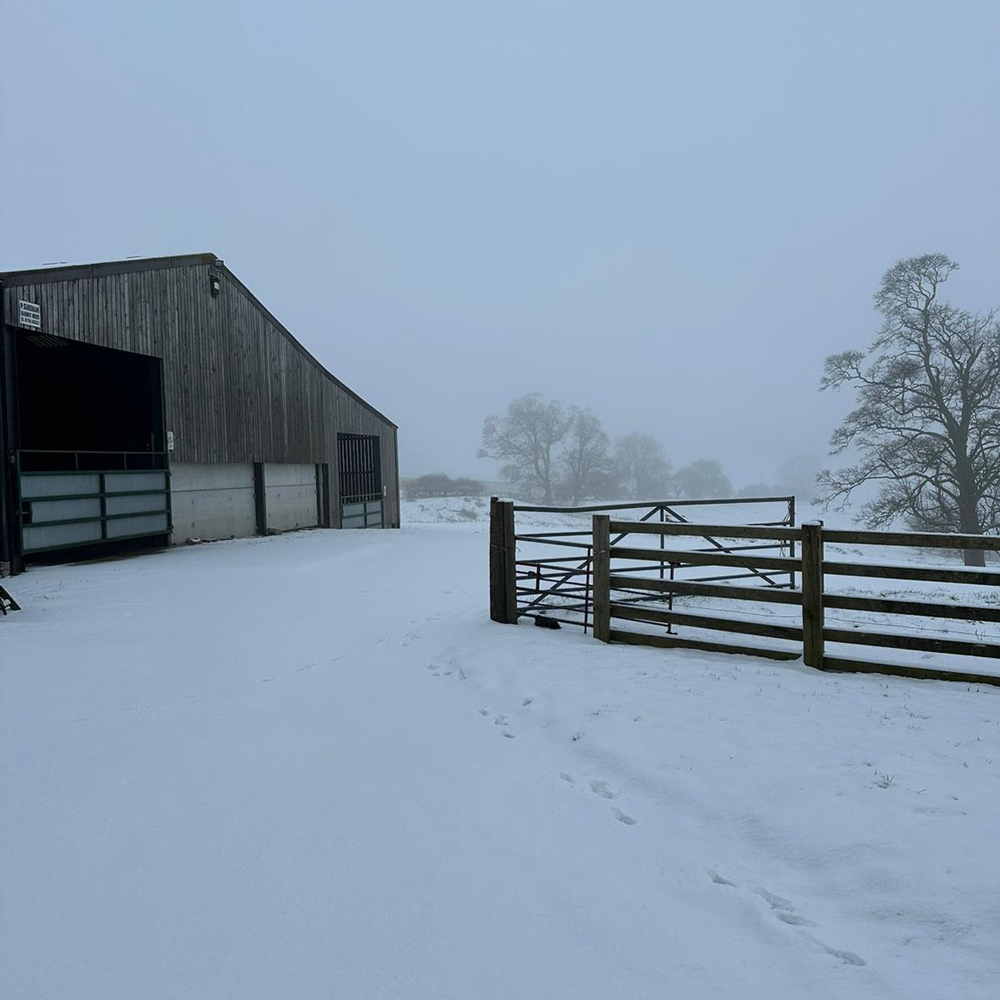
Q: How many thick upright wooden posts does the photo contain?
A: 3